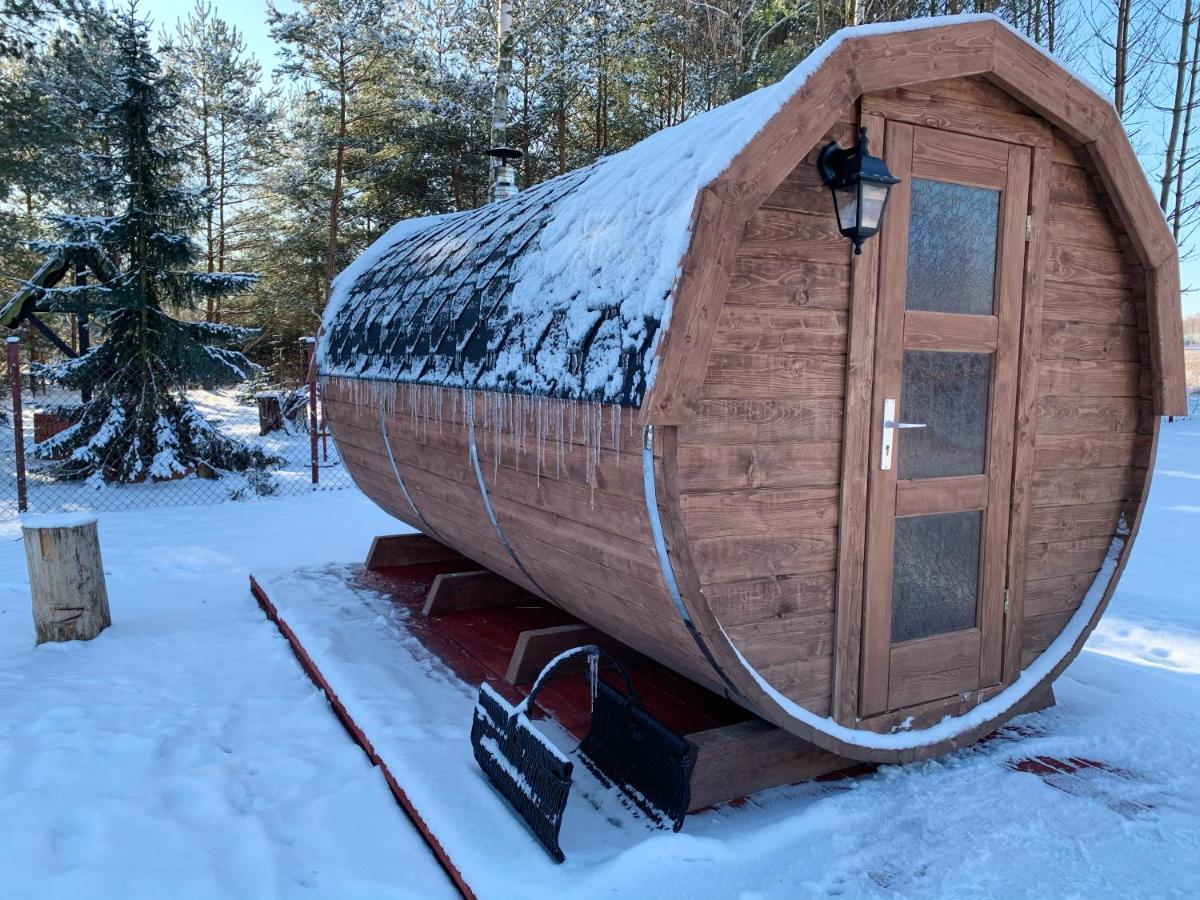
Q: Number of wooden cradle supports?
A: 4